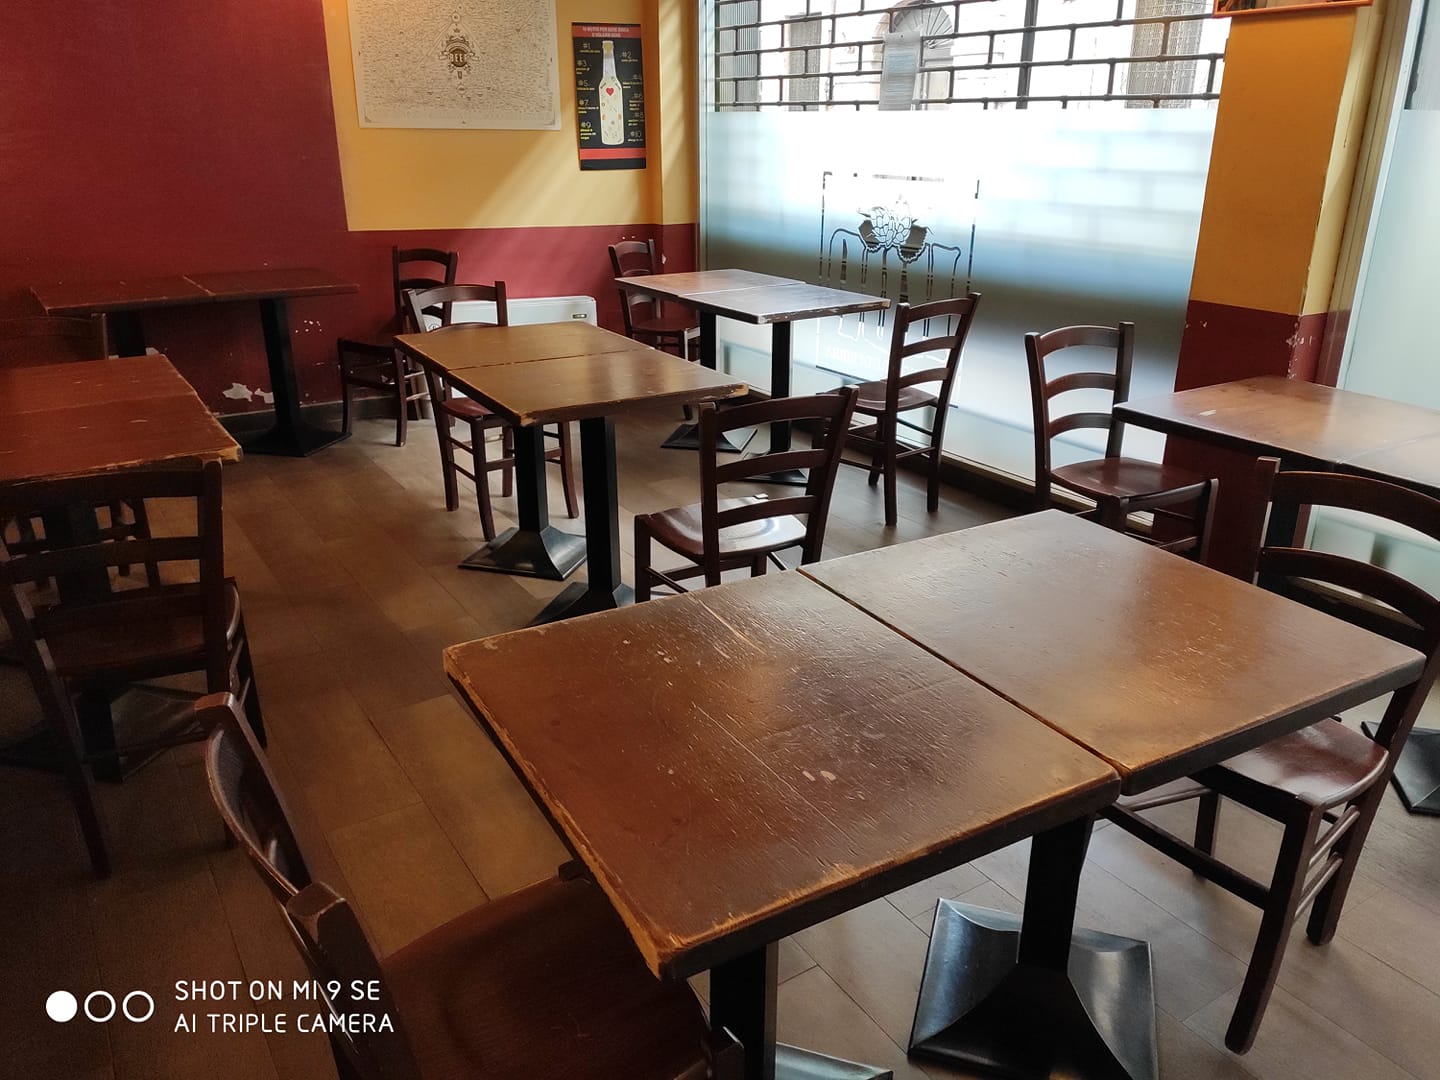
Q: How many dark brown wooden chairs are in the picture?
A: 10